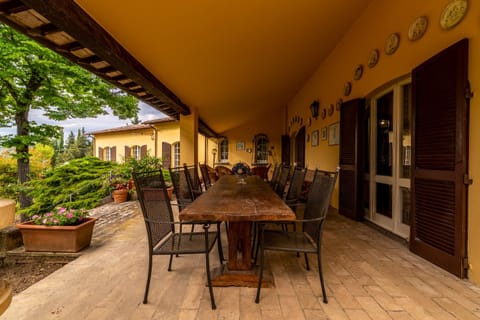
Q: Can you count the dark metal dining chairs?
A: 8